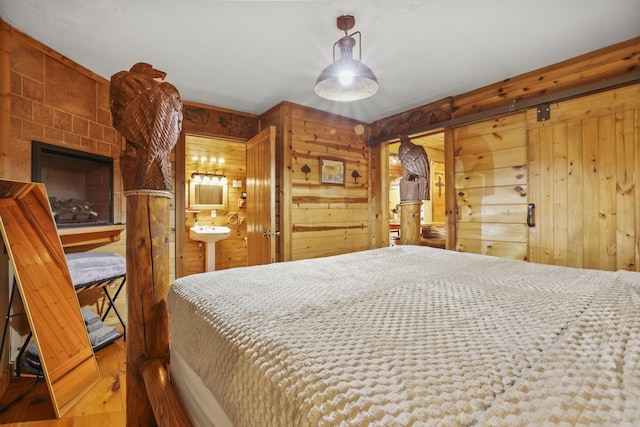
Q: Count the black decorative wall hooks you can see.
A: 2